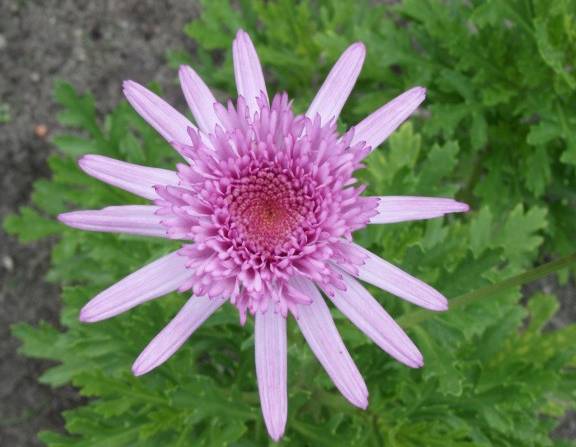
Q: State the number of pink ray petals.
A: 14